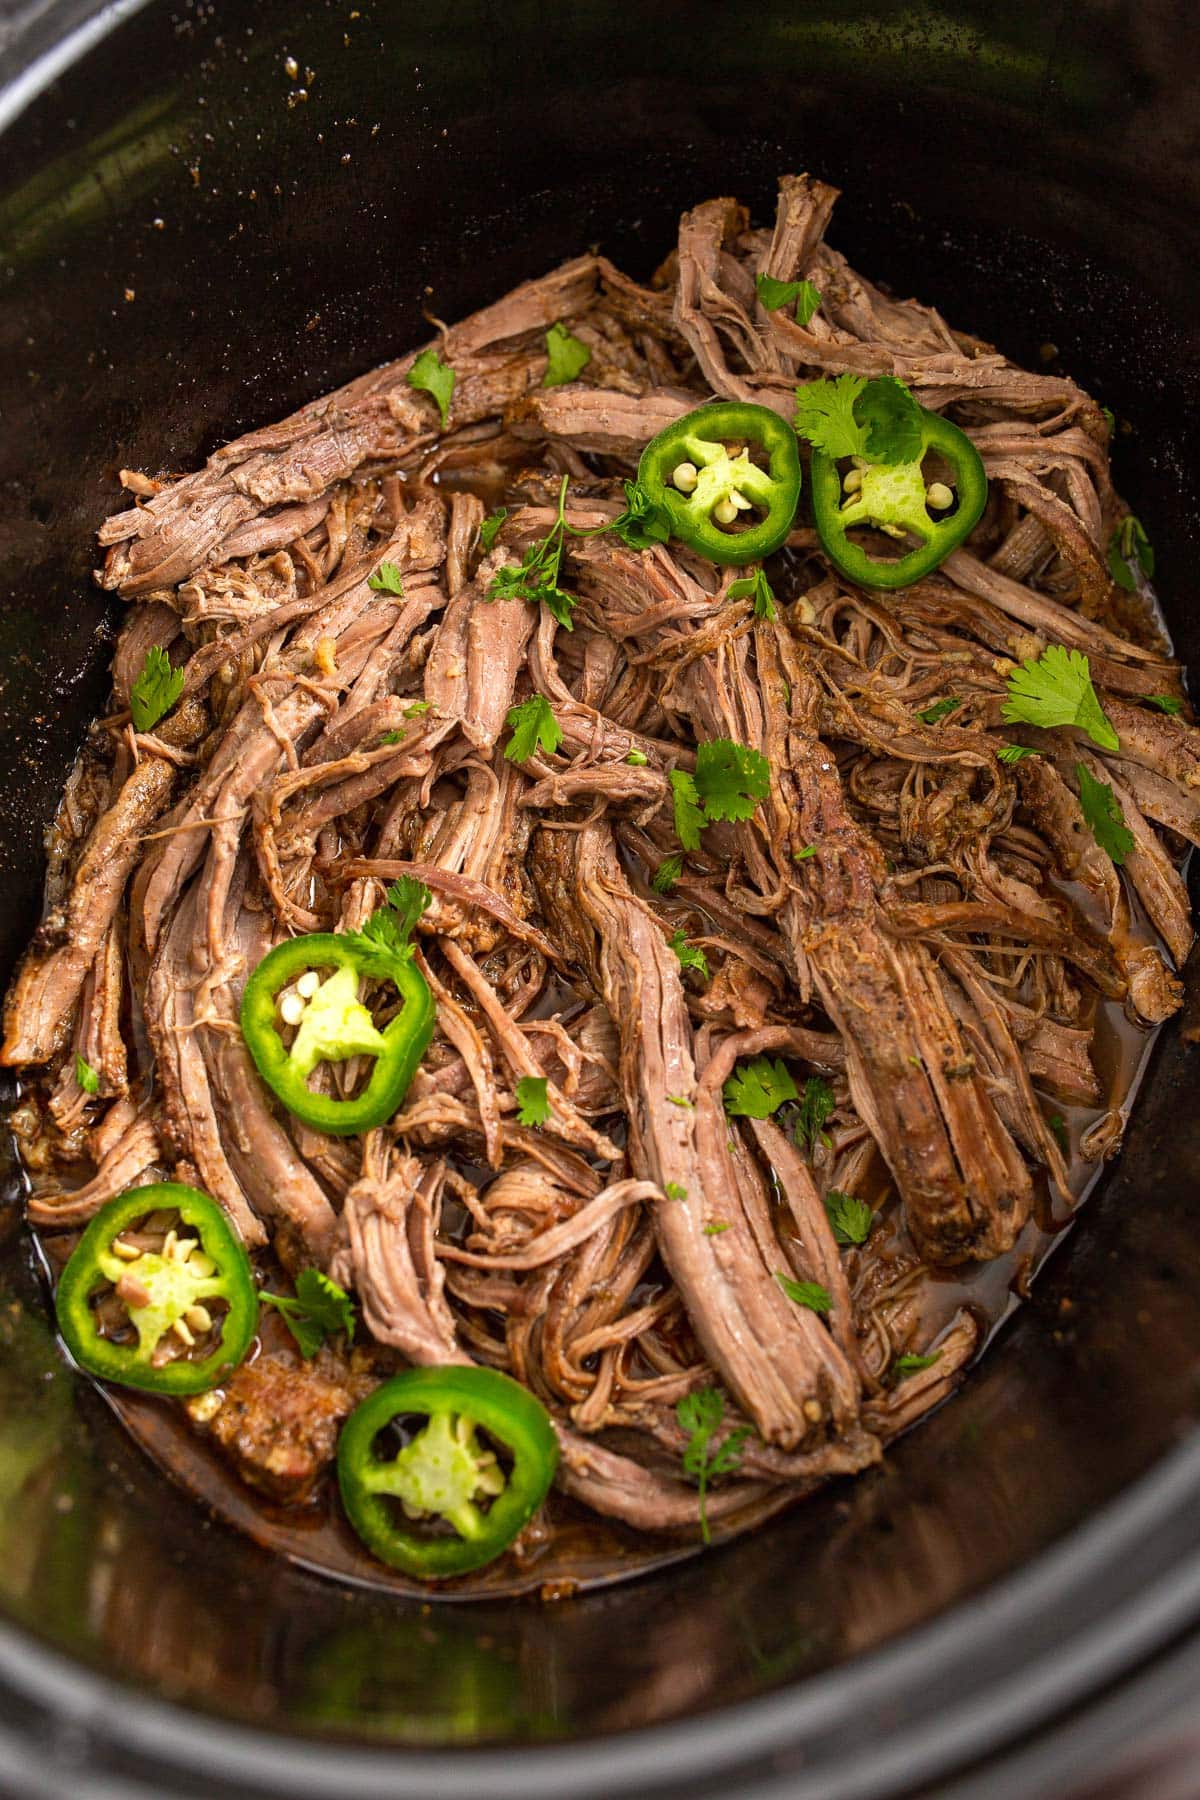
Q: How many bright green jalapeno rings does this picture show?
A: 5